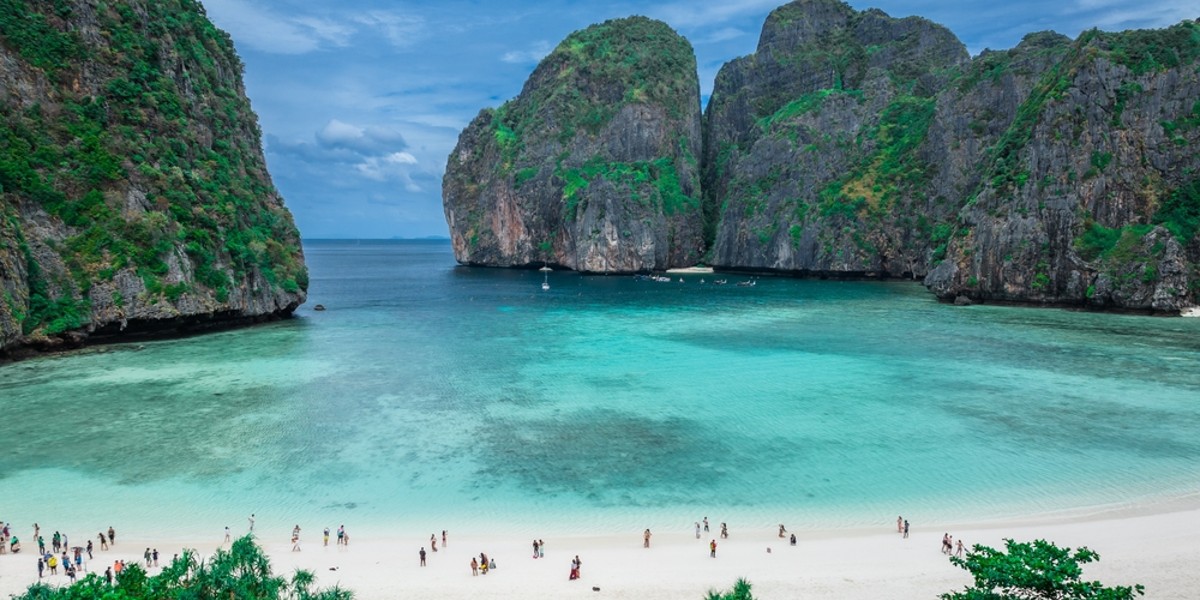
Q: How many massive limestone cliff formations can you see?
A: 3